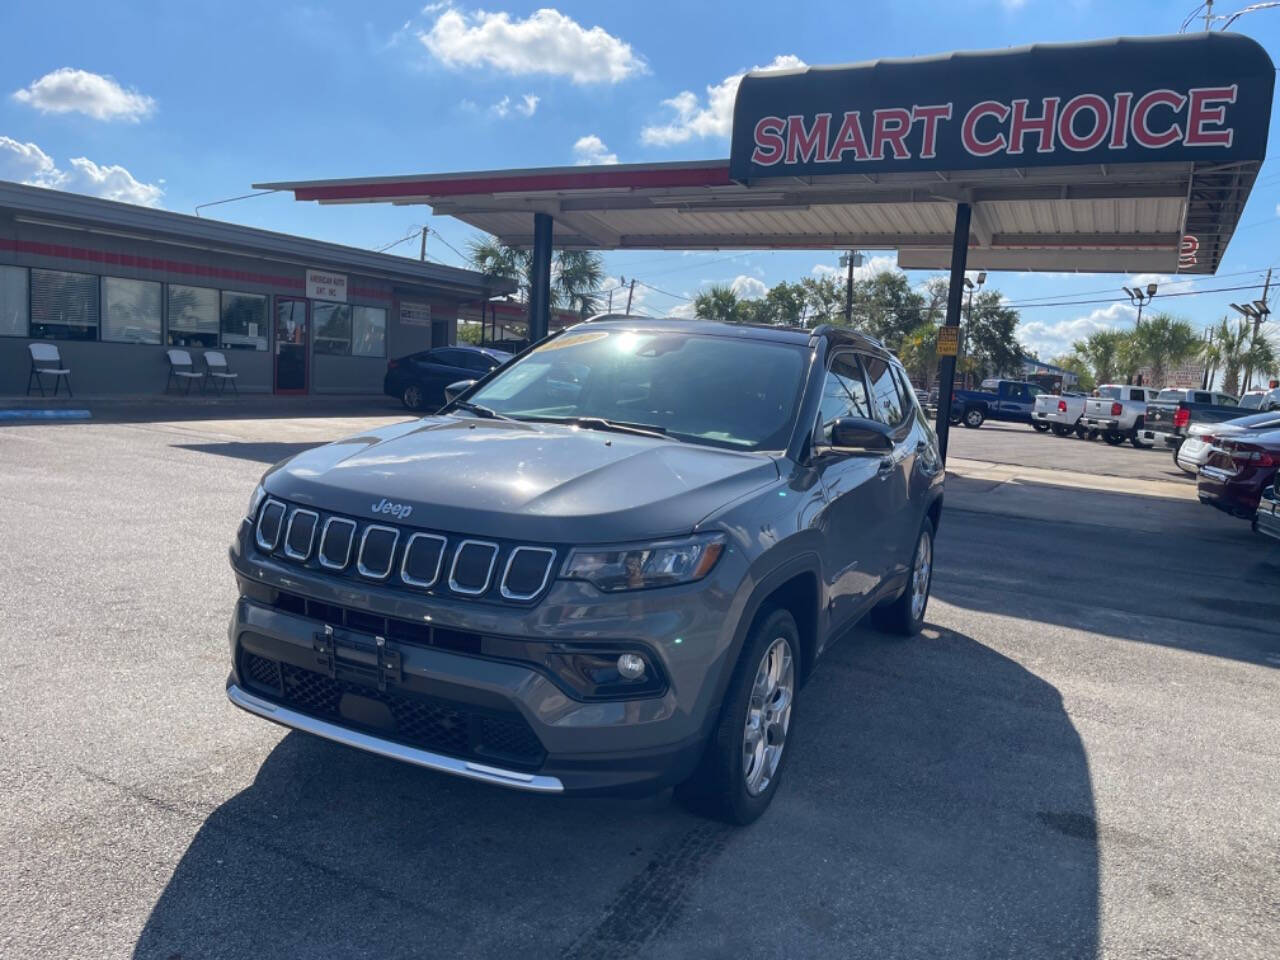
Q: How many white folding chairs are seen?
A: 3